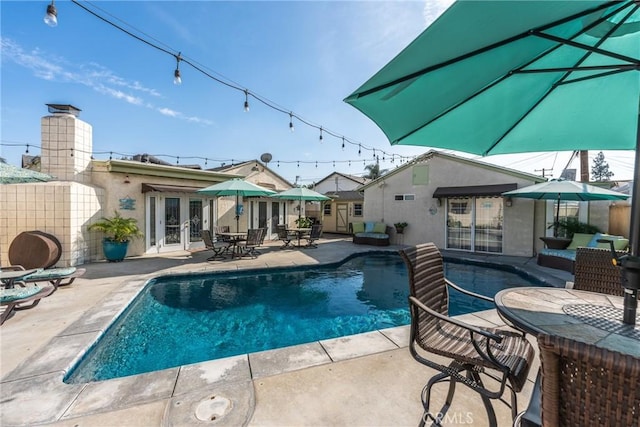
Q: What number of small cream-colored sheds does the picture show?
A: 1